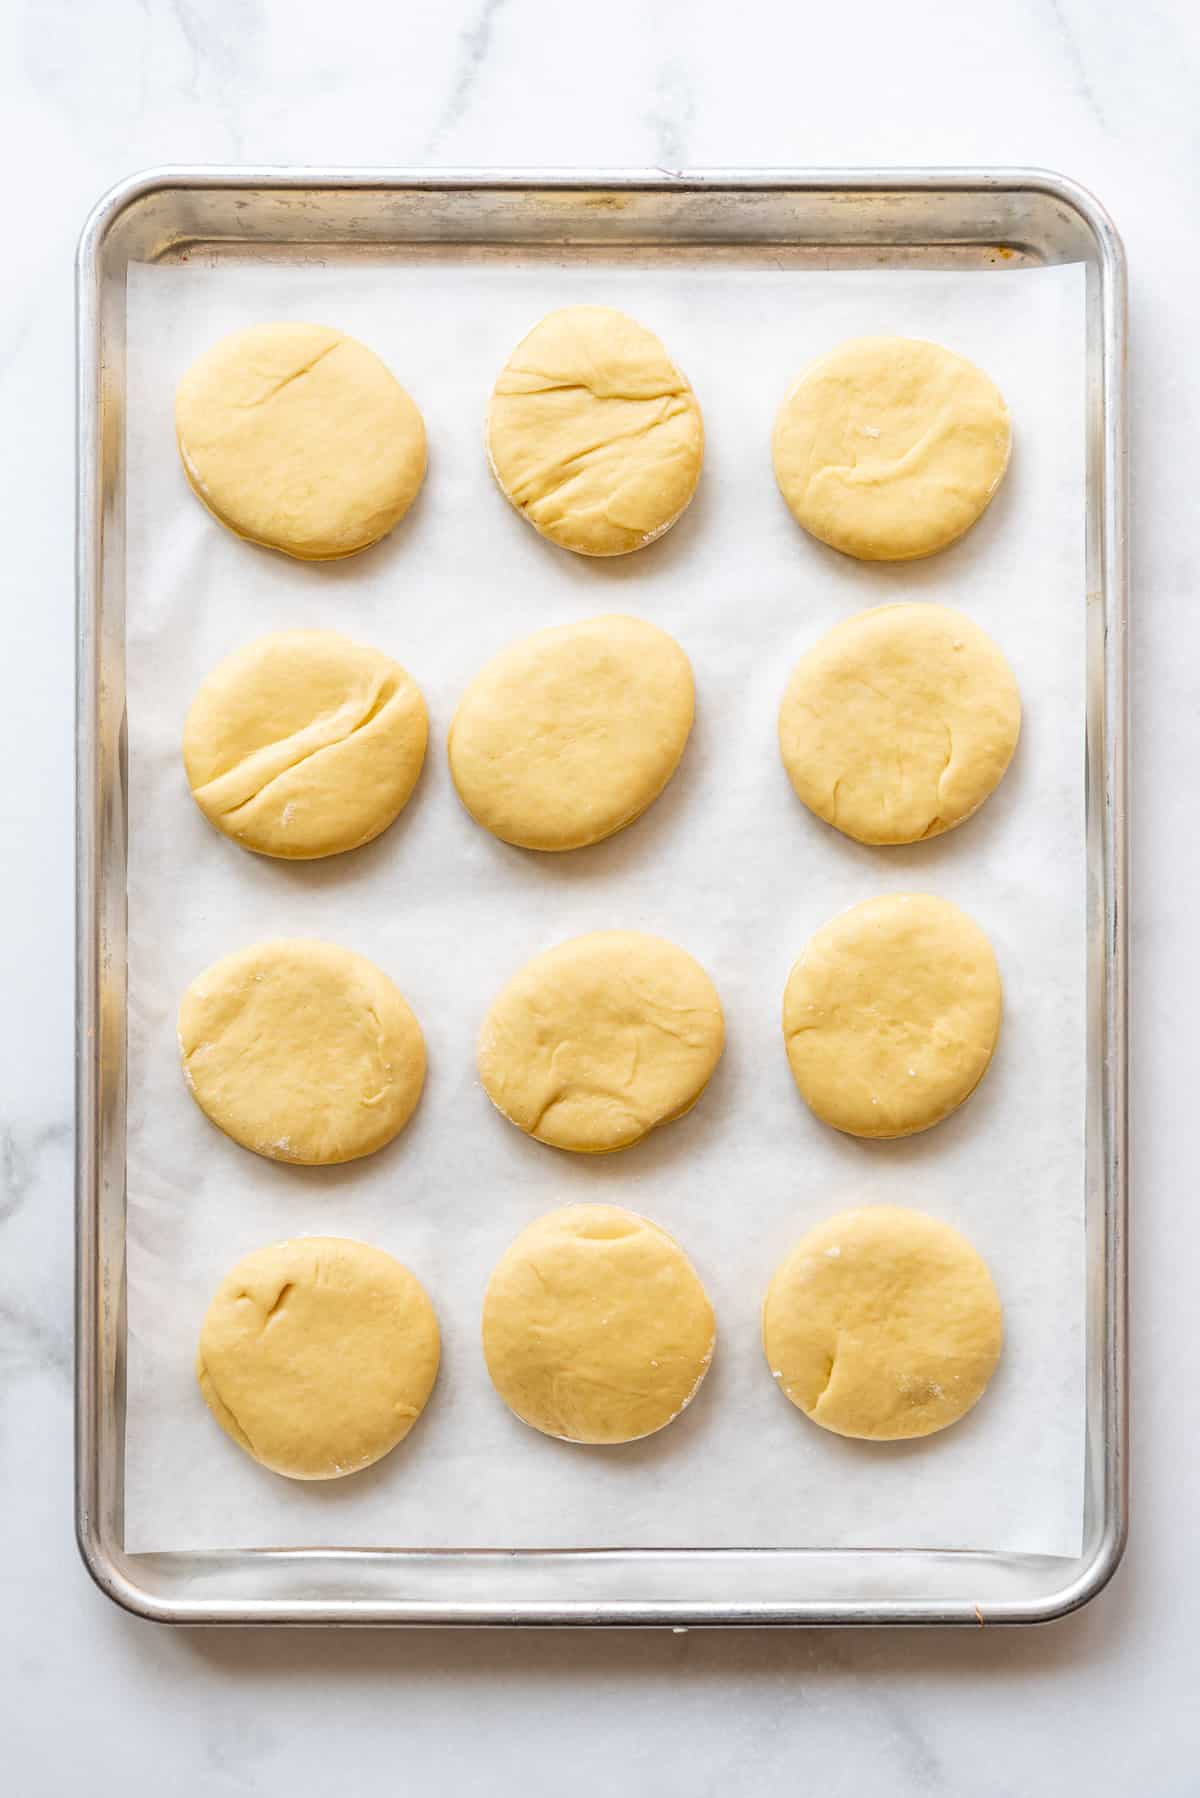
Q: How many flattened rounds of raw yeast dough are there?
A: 12